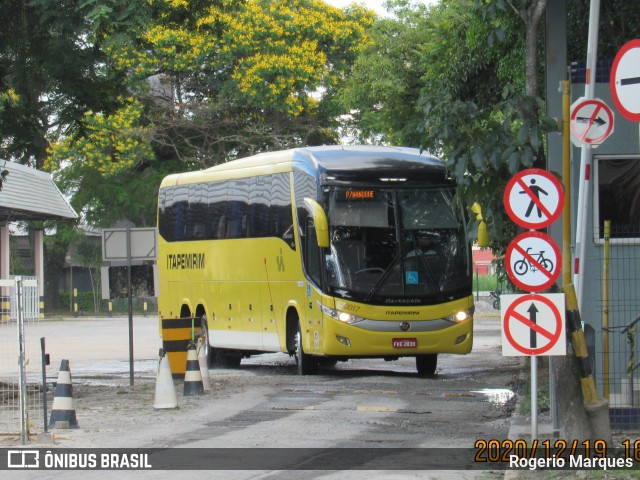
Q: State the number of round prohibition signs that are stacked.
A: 3